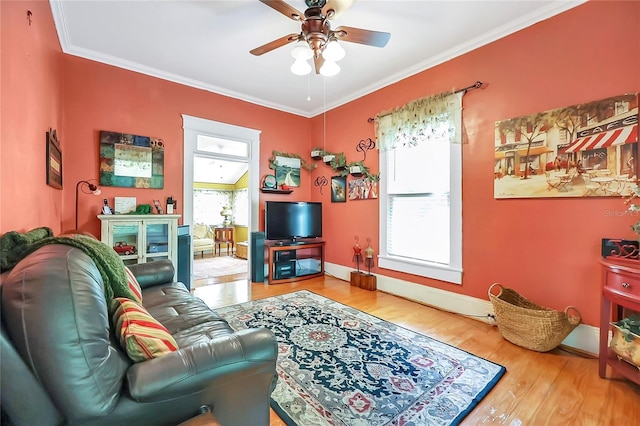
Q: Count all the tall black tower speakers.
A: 2